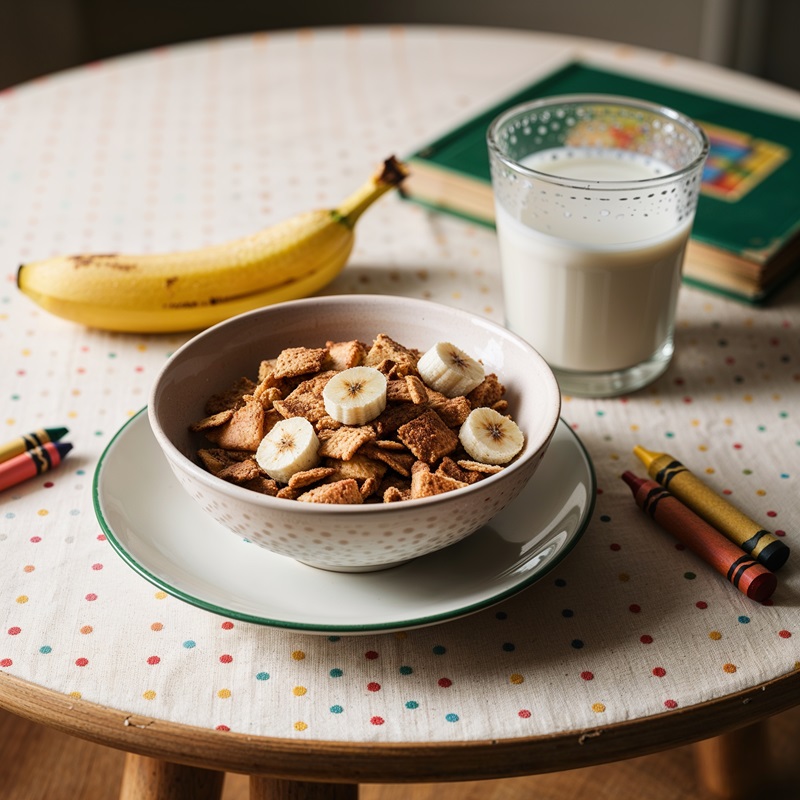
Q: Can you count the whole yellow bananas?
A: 1